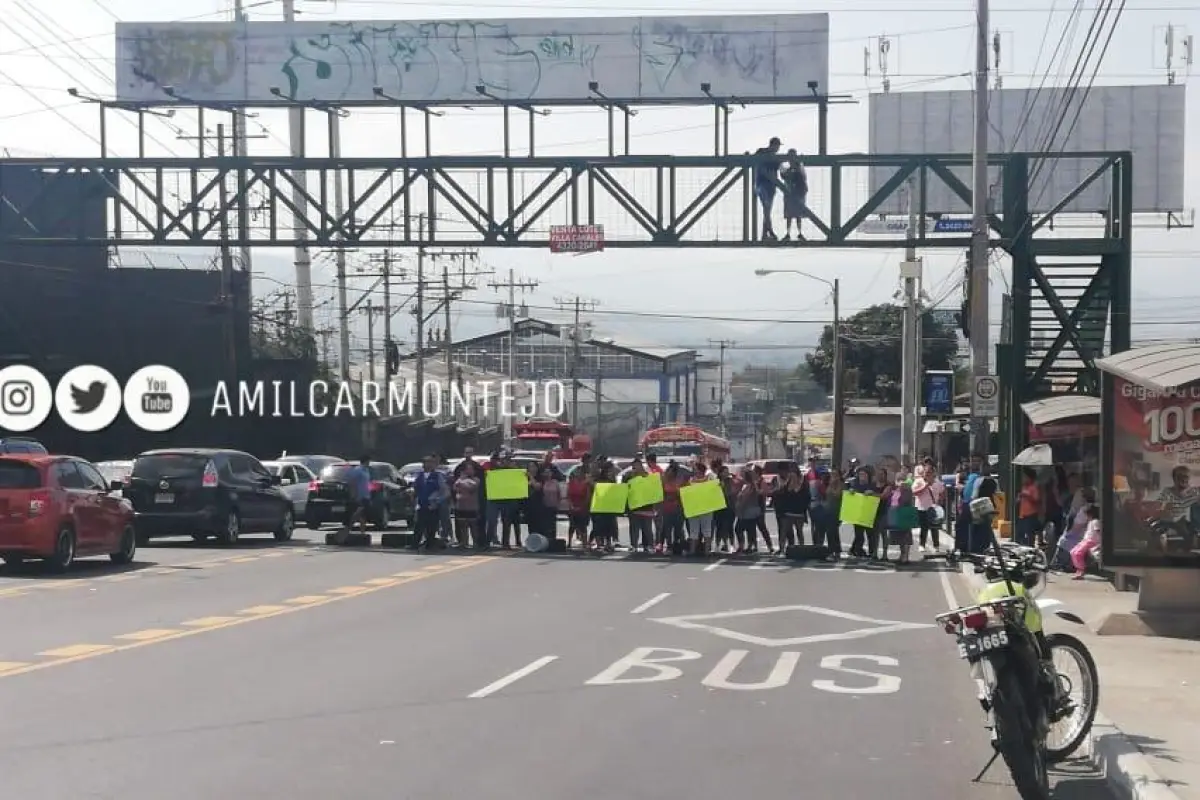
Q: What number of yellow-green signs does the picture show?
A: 5